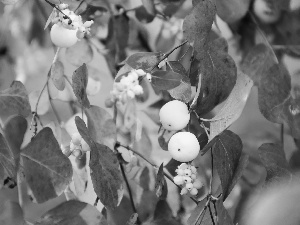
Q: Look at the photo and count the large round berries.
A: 3